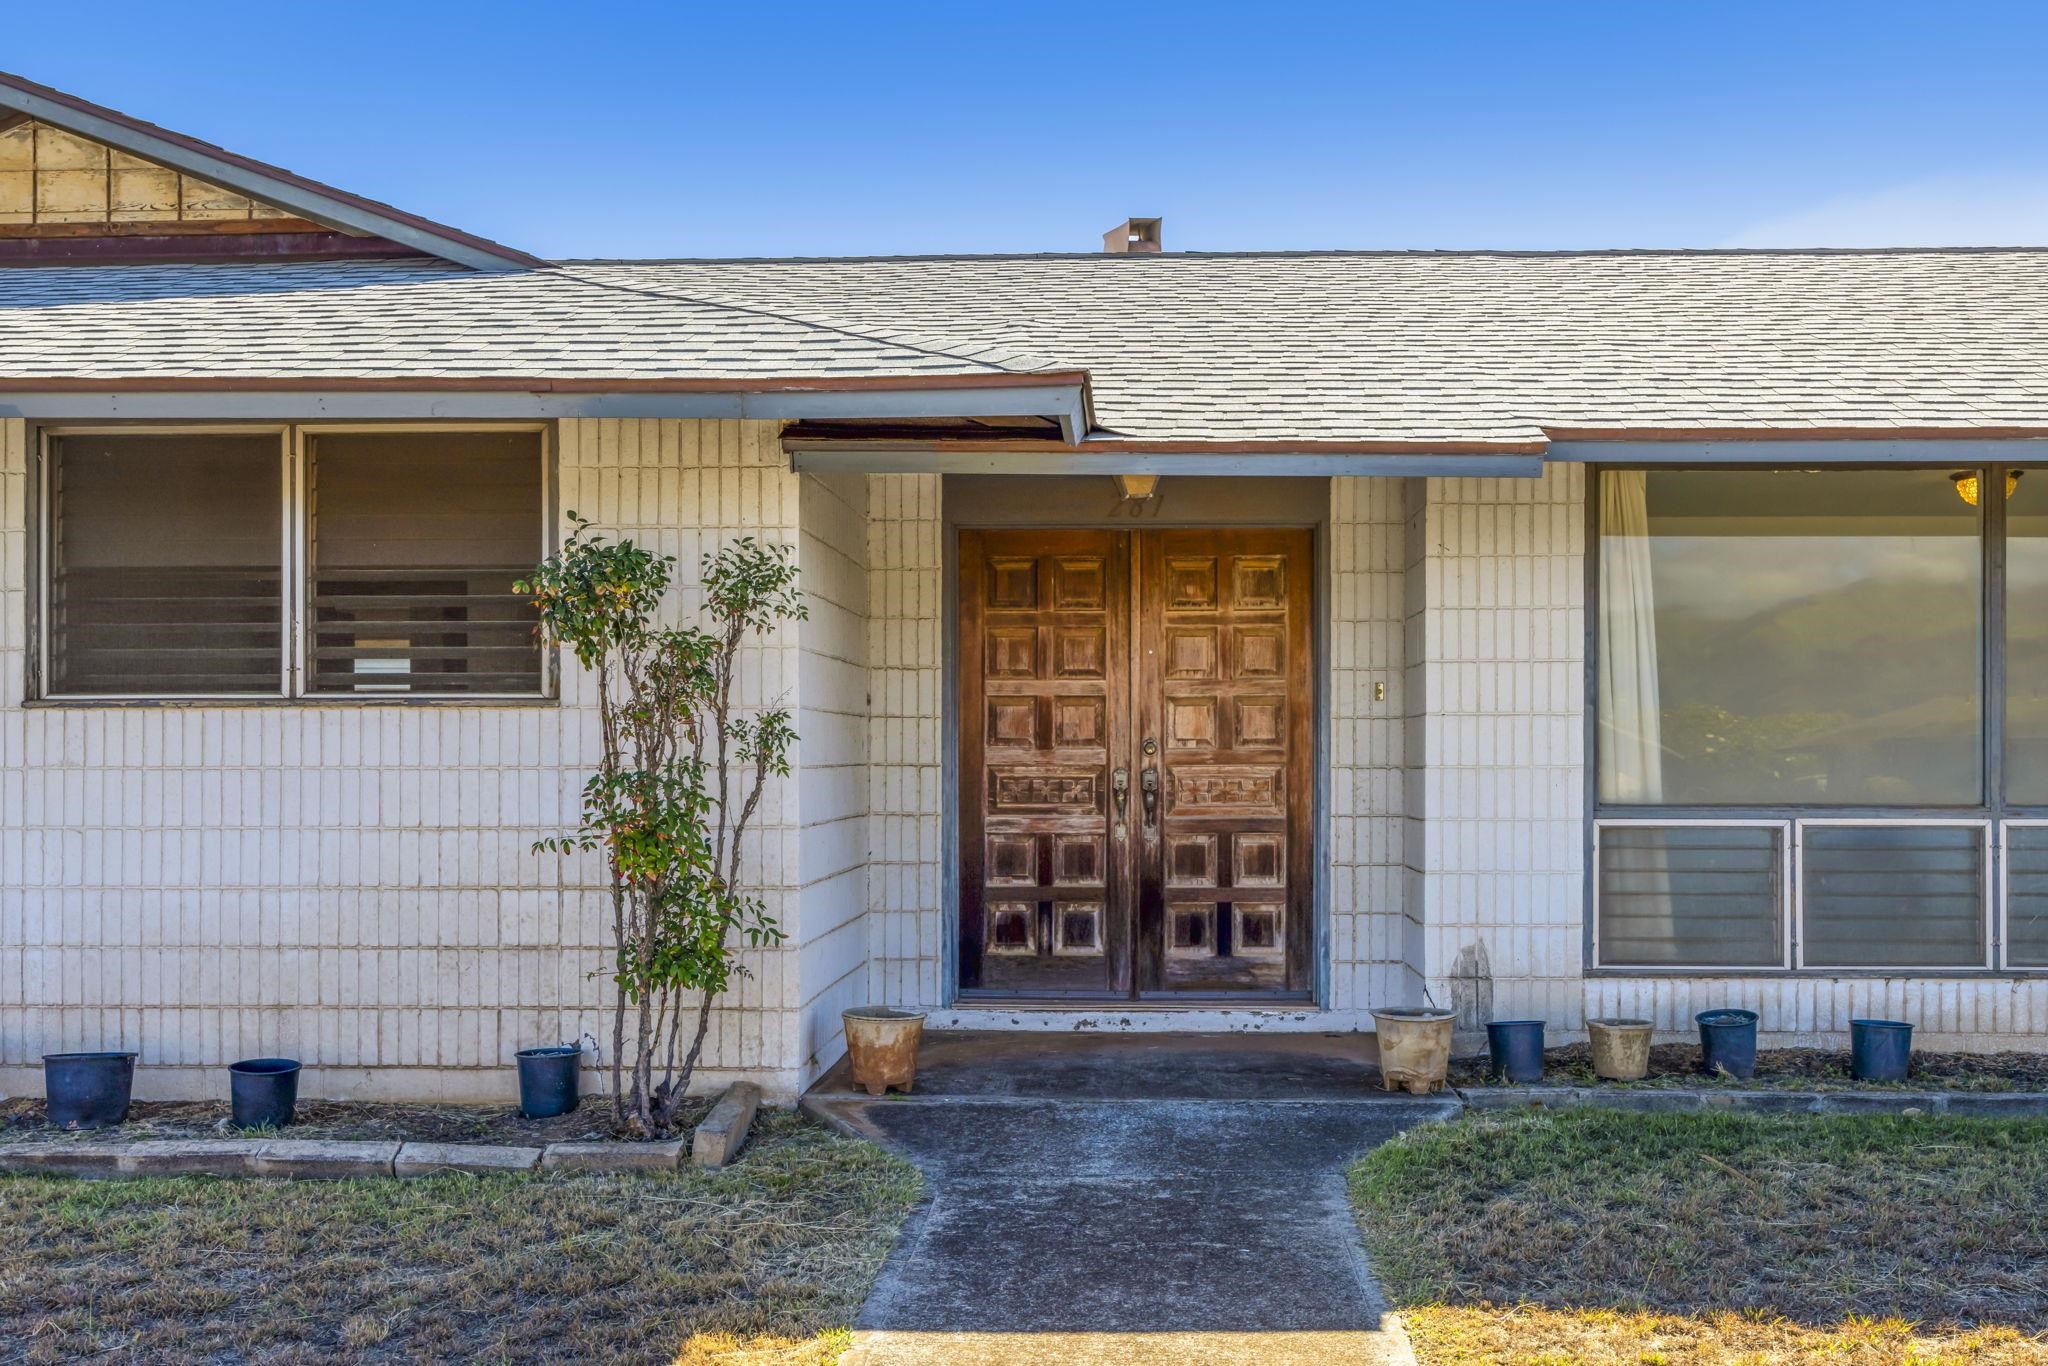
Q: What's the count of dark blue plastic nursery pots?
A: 6